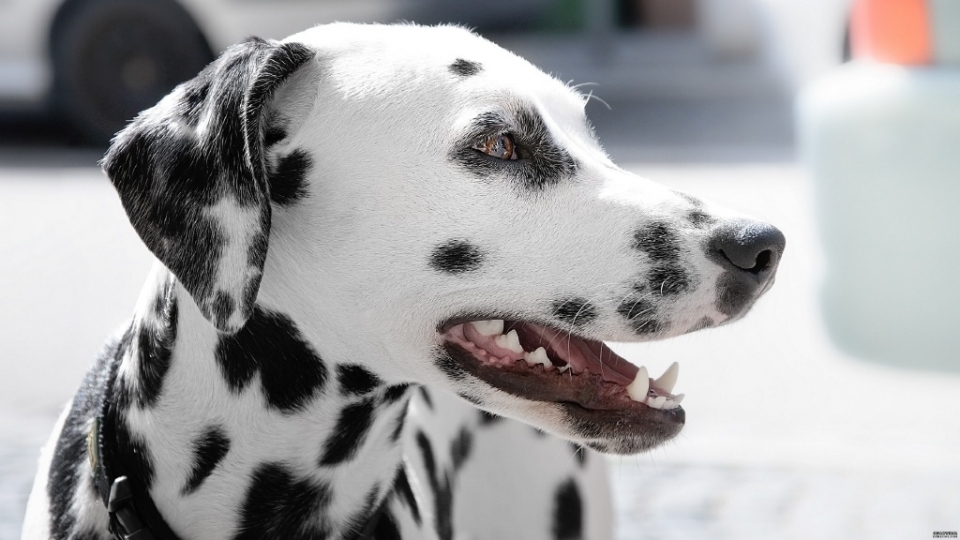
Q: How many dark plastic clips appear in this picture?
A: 1